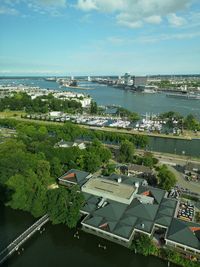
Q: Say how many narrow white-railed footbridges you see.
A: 1